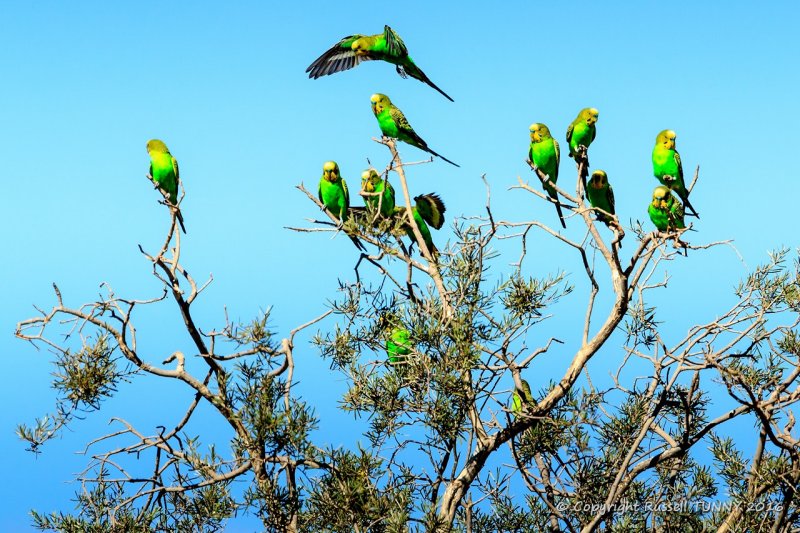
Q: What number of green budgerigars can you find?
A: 13